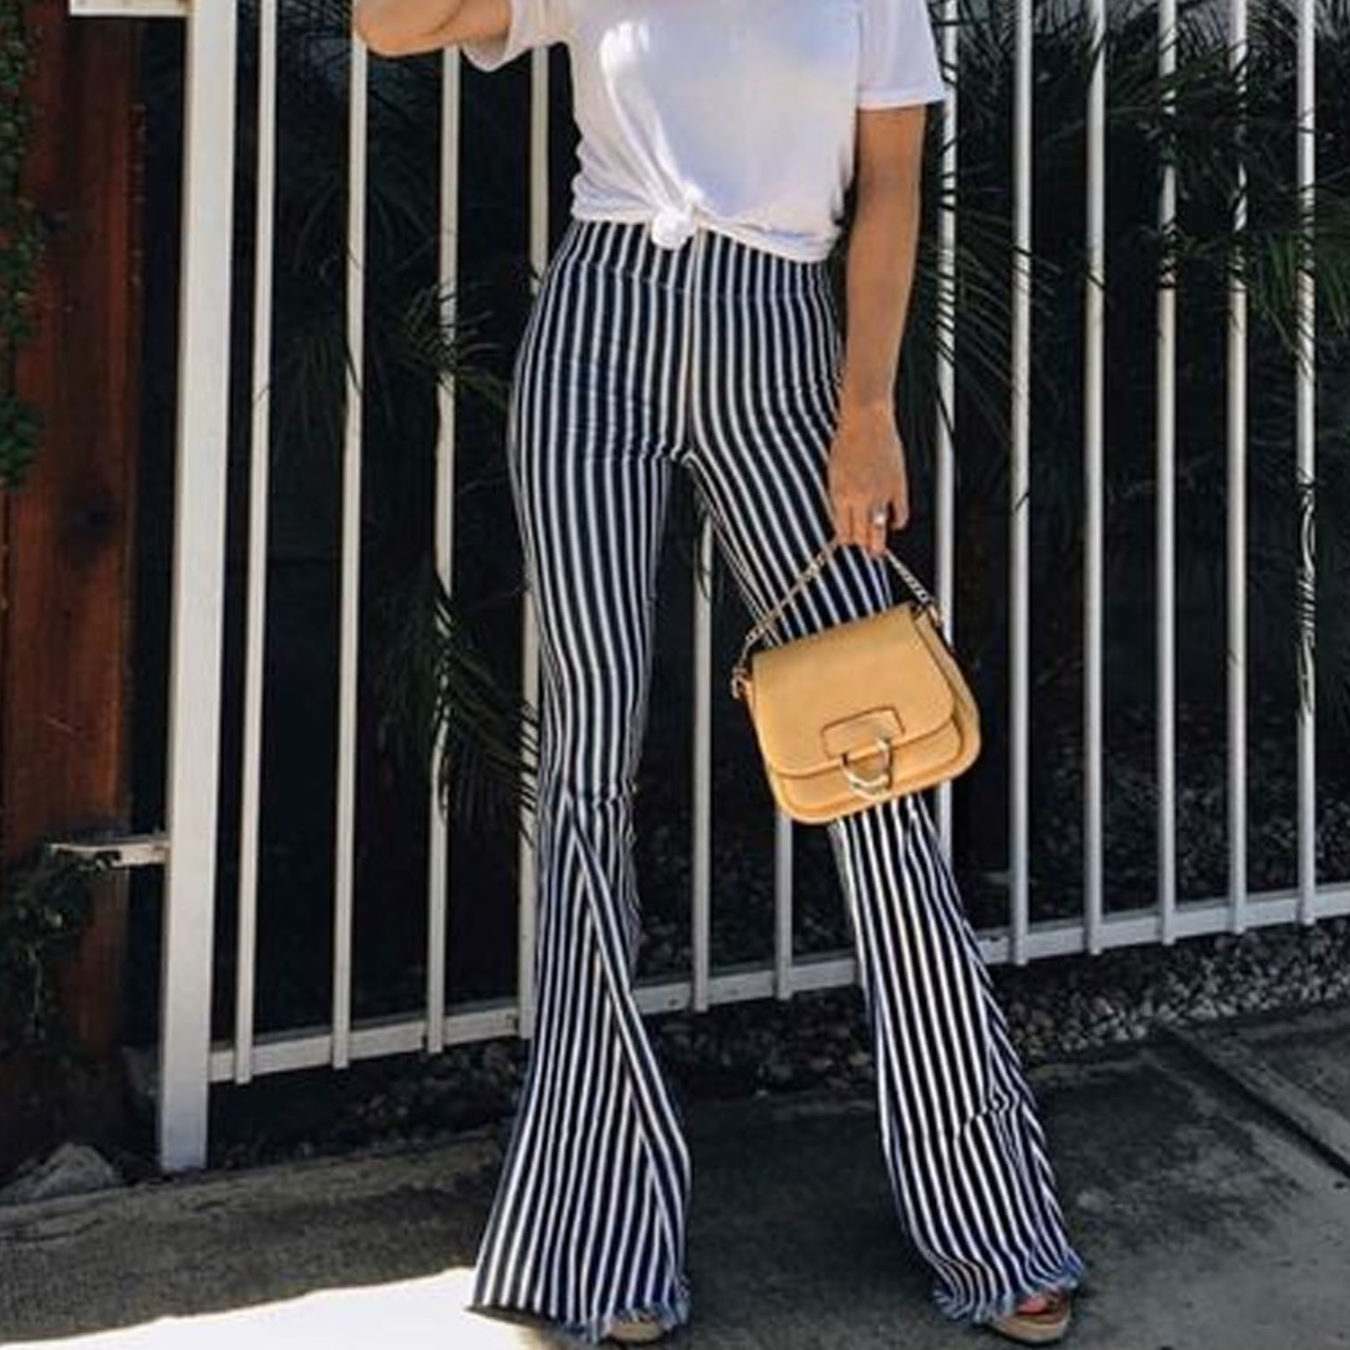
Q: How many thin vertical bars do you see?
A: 12